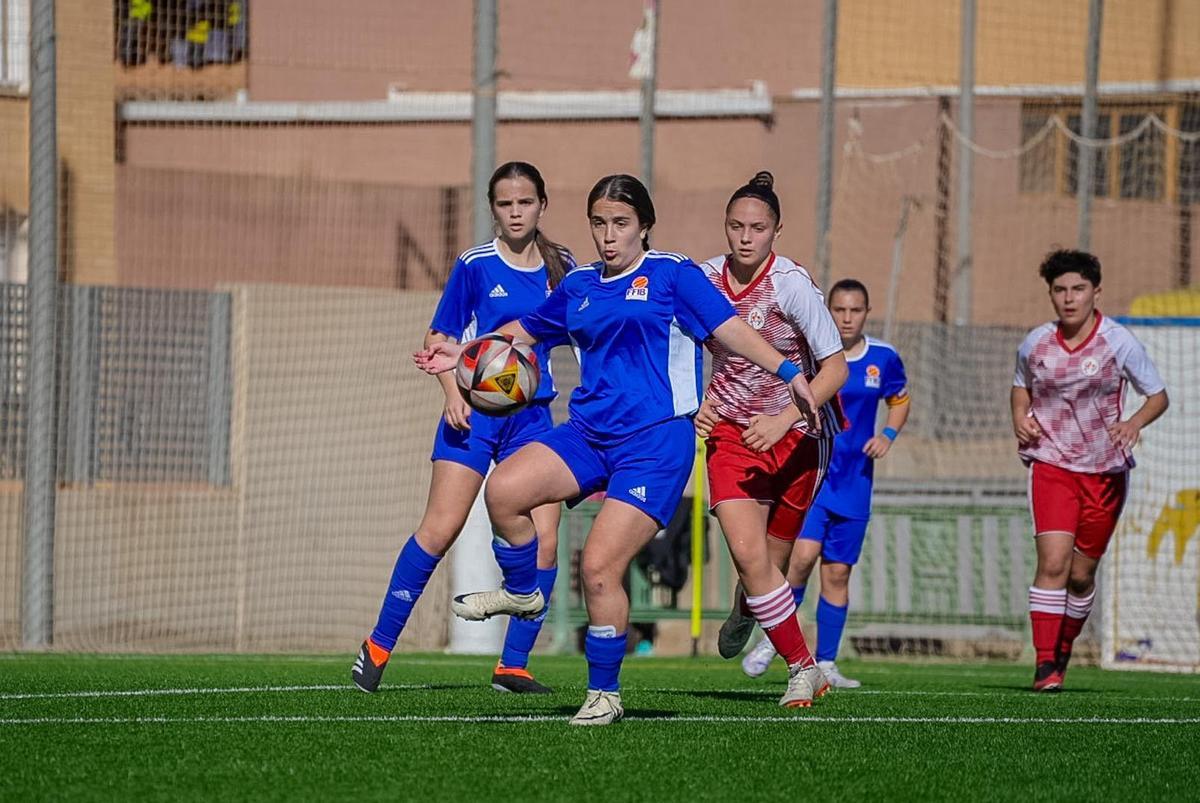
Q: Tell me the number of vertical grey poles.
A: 6